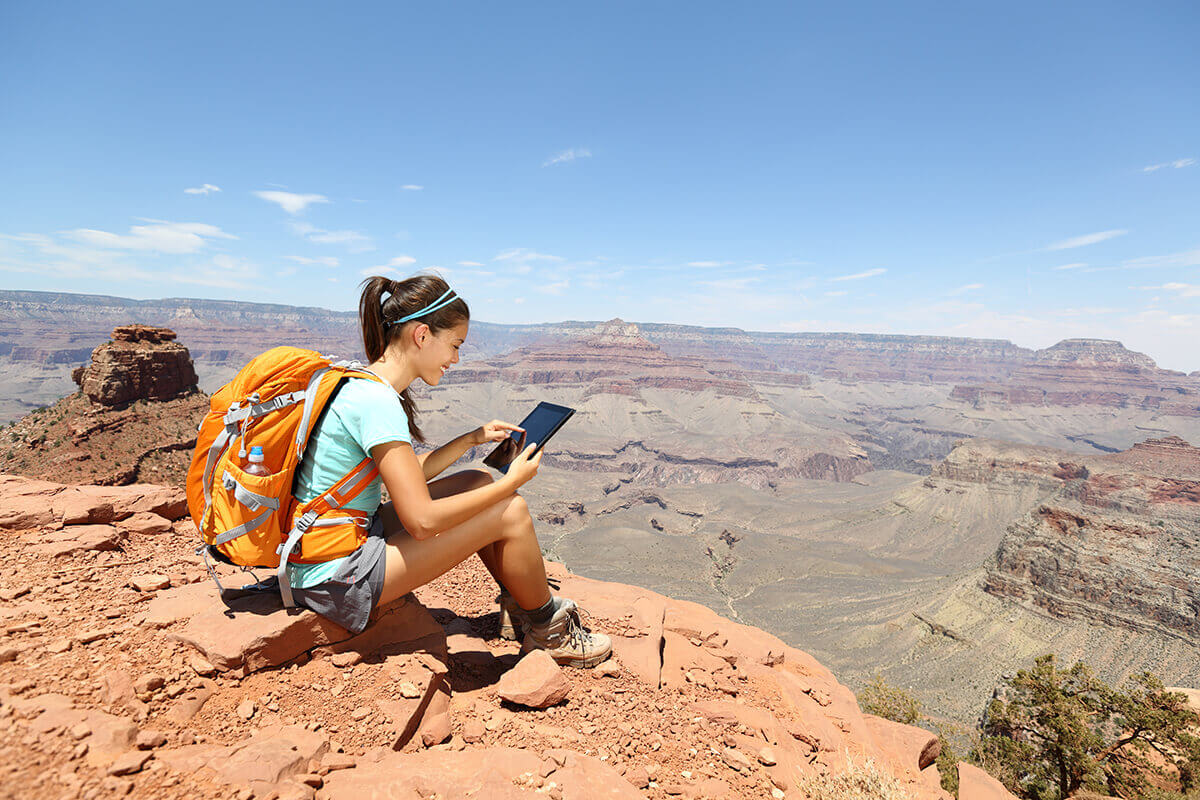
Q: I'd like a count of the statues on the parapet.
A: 0